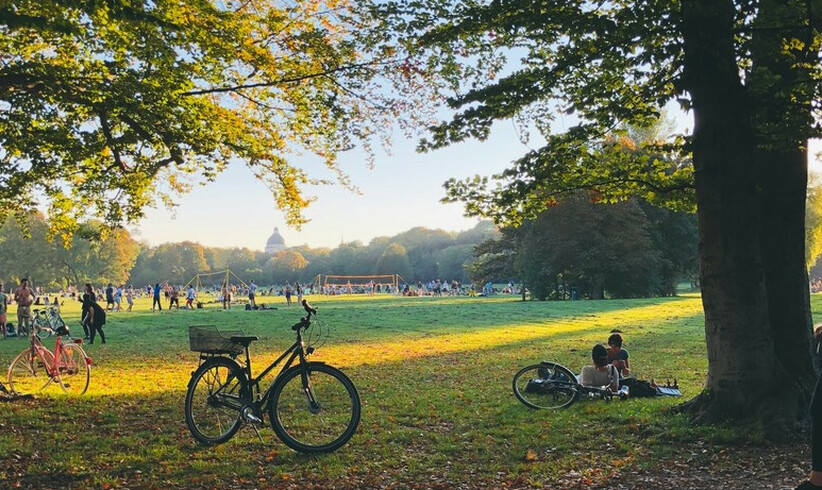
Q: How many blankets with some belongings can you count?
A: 1